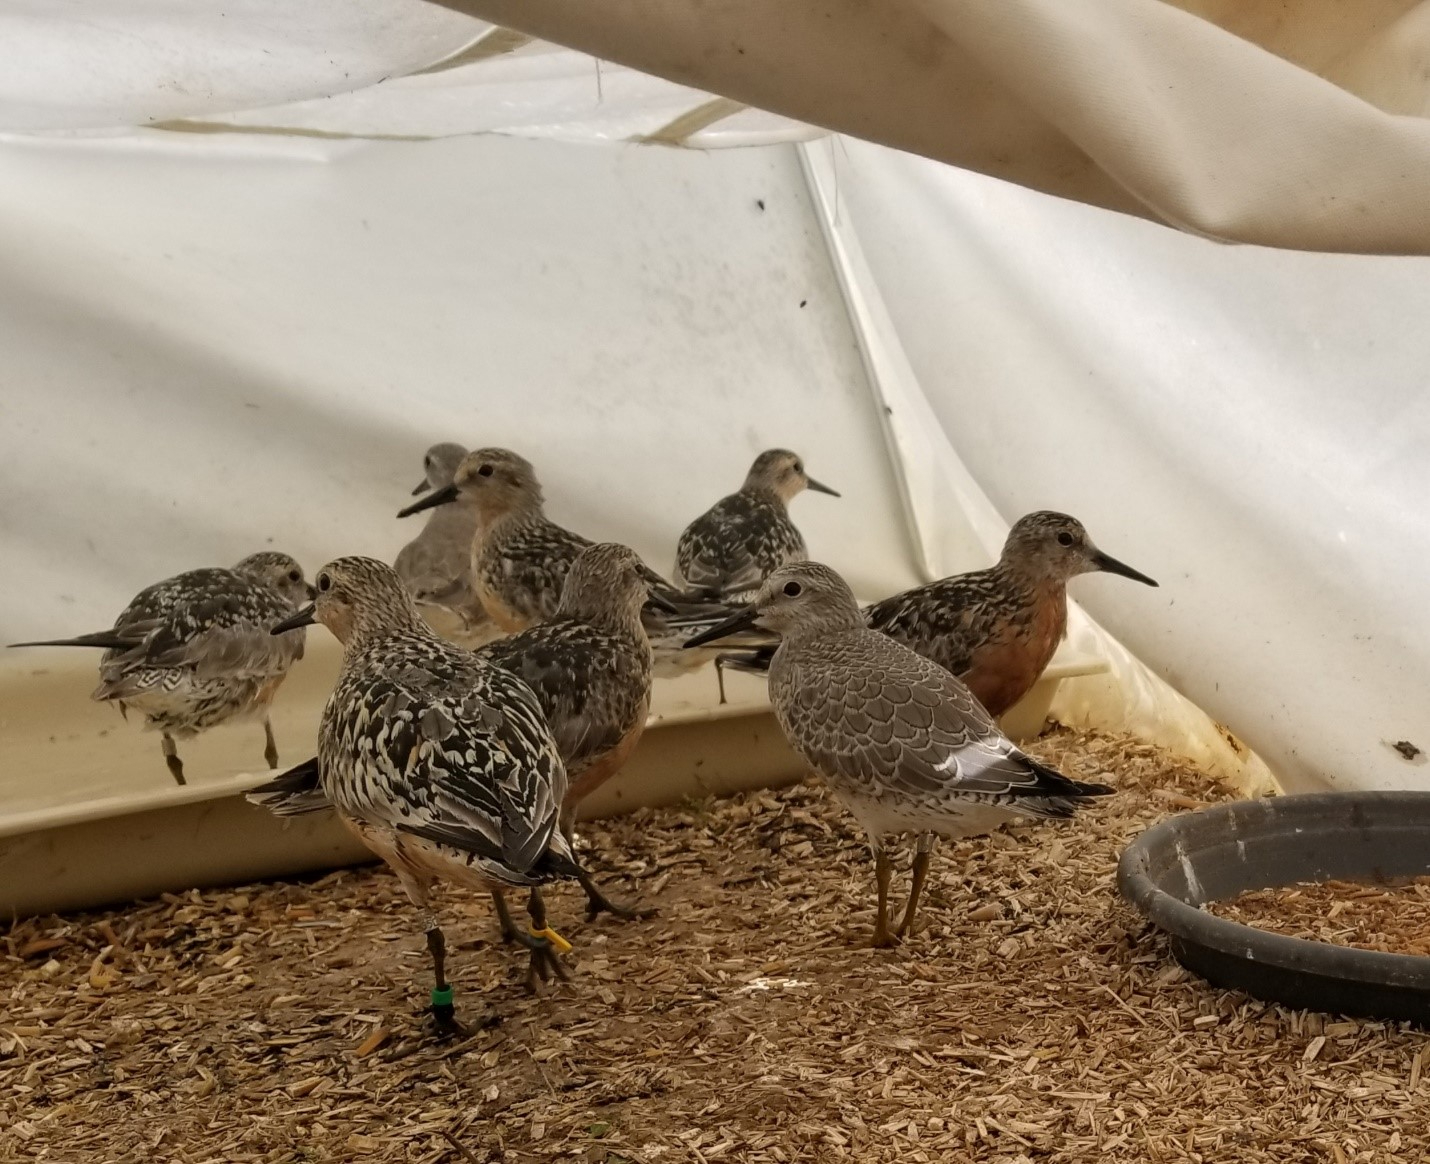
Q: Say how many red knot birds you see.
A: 8